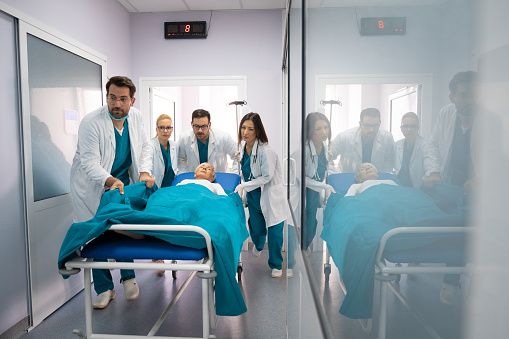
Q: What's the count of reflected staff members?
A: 4